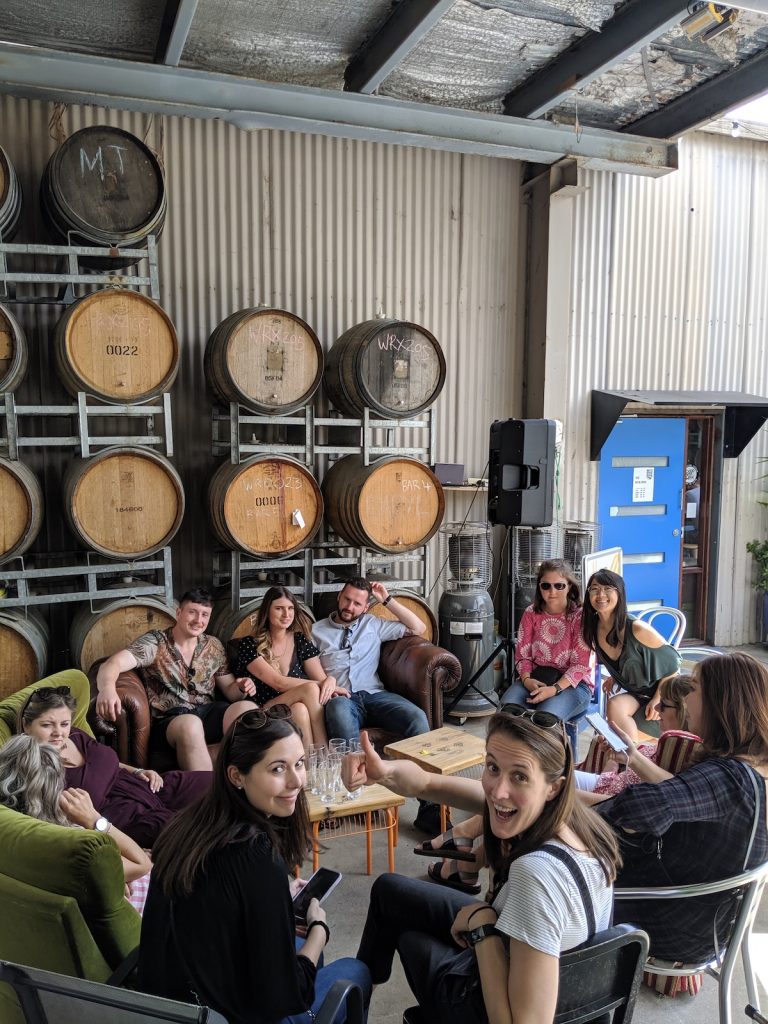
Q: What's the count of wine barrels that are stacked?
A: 14